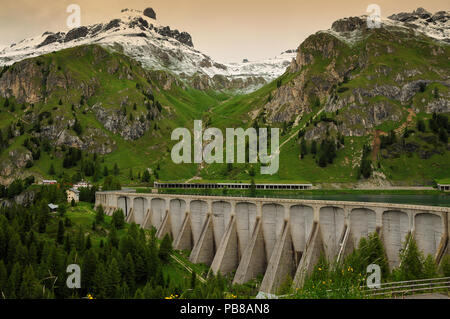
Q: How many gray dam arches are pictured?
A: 13